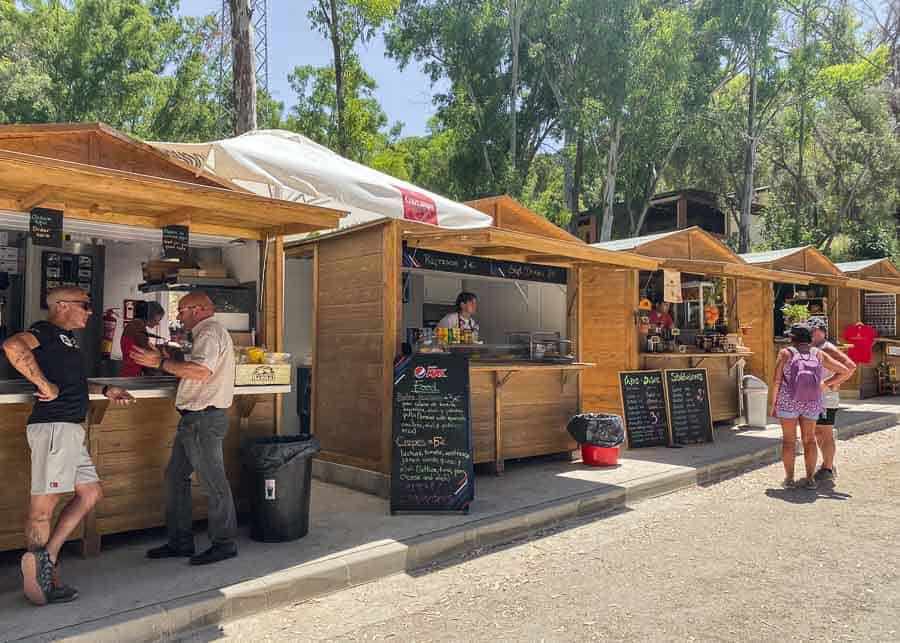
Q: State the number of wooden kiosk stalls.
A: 5